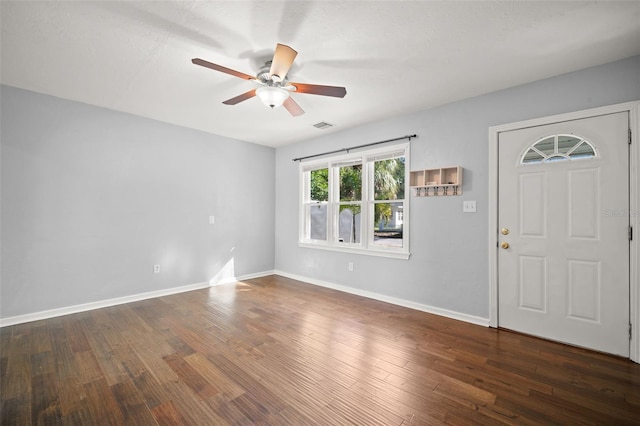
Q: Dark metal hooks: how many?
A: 5